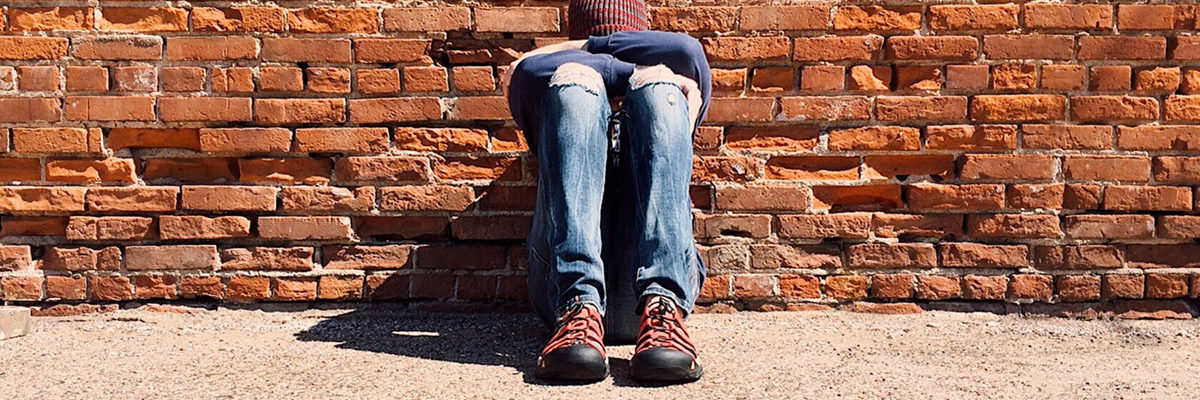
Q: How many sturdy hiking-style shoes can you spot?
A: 2